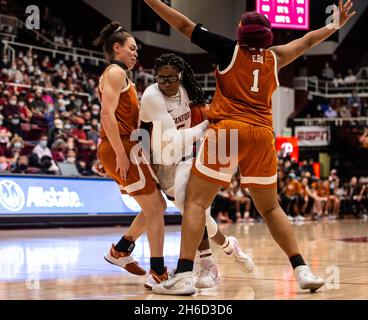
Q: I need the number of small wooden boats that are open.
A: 0